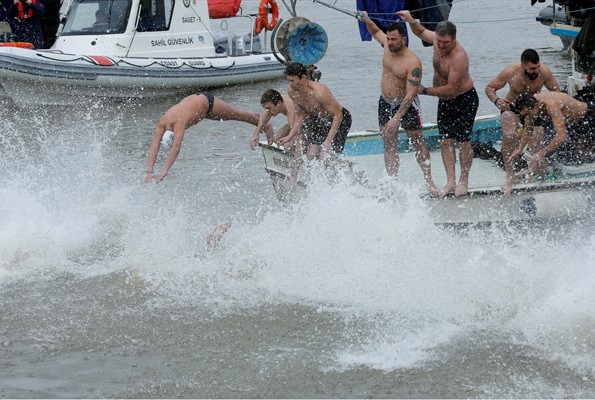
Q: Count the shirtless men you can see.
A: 7